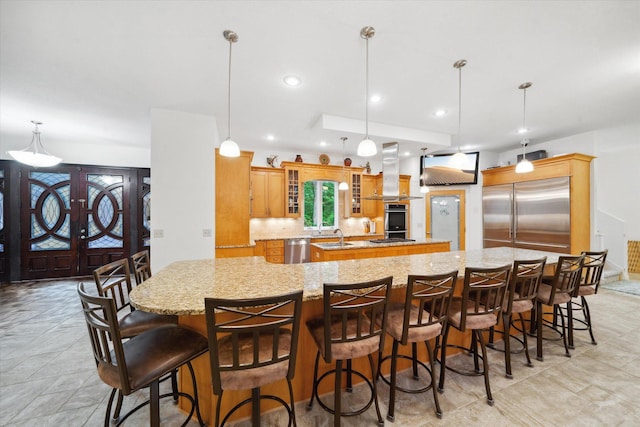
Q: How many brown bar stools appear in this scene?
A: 10